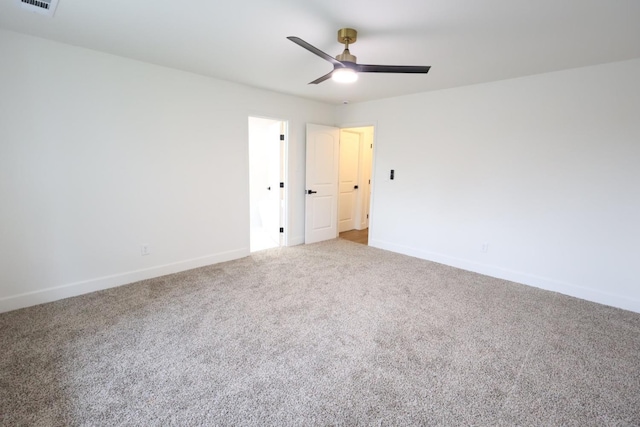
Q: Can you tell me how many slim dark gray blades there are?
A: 3